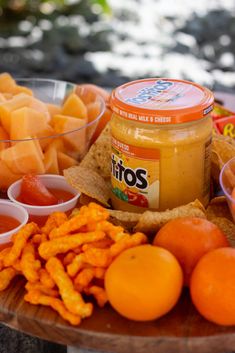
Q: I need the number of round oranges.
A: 3